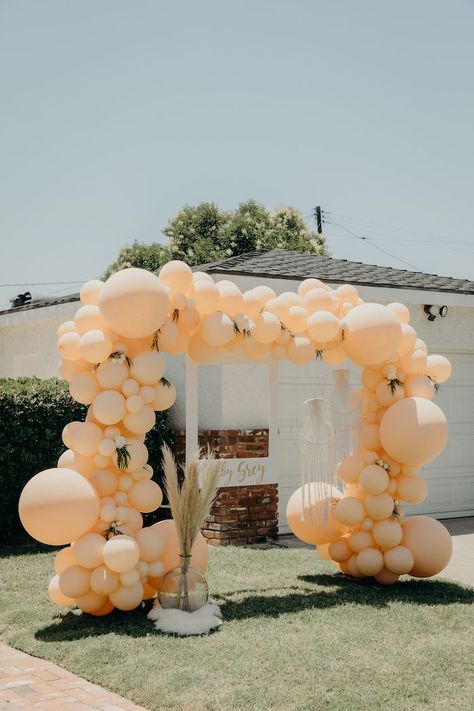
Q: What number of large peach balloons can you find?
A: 7